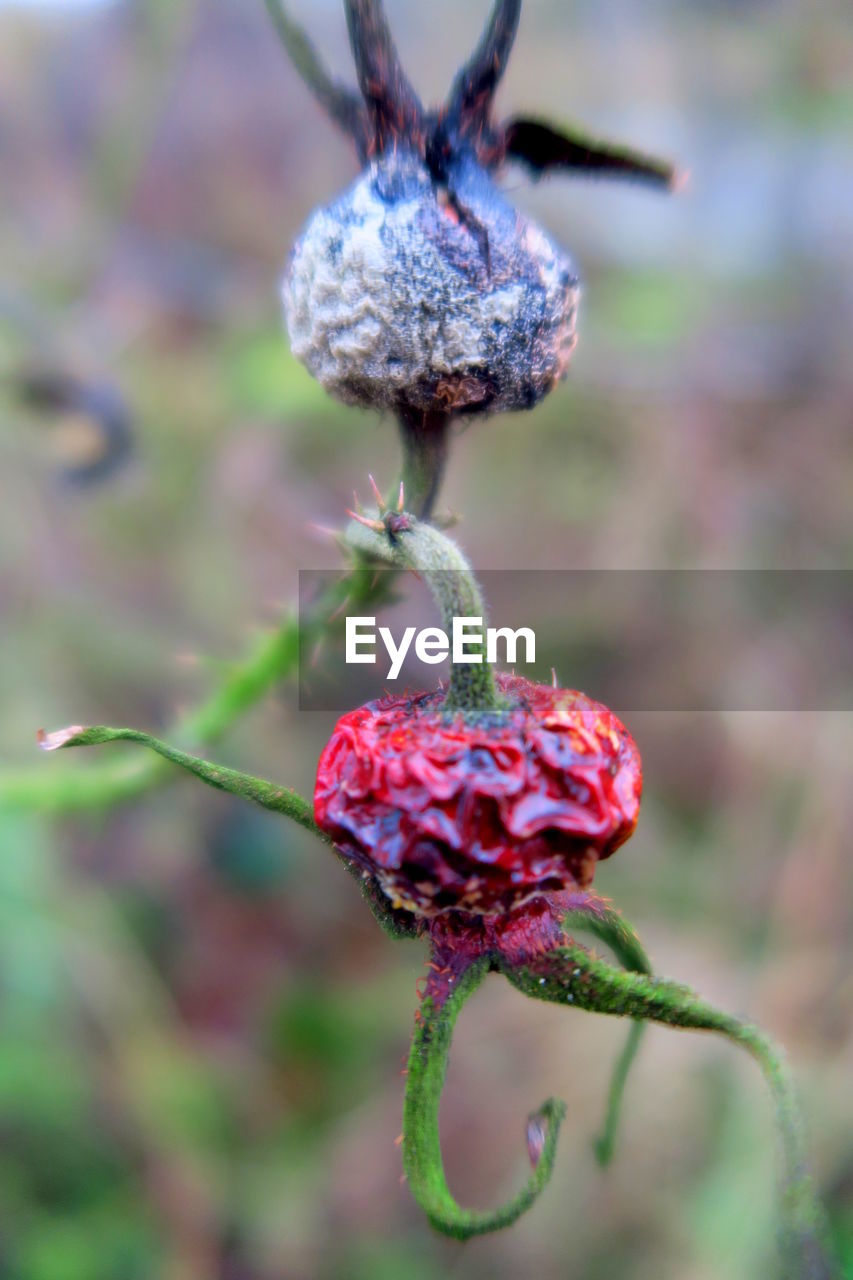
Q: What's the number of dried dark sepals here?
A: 4